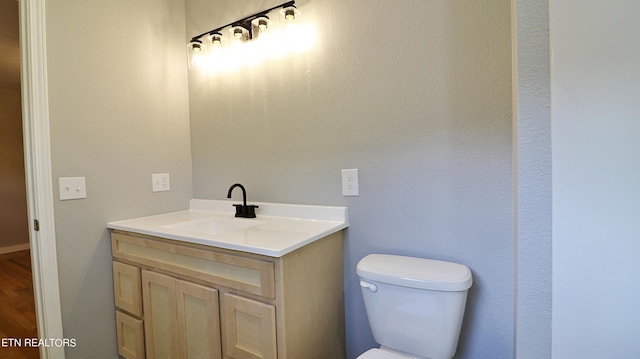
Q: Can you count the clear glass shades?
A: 5